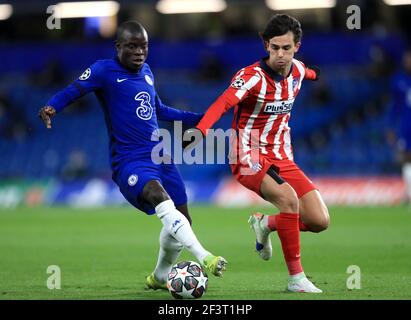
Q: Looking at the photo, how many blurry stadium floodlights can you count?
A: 5